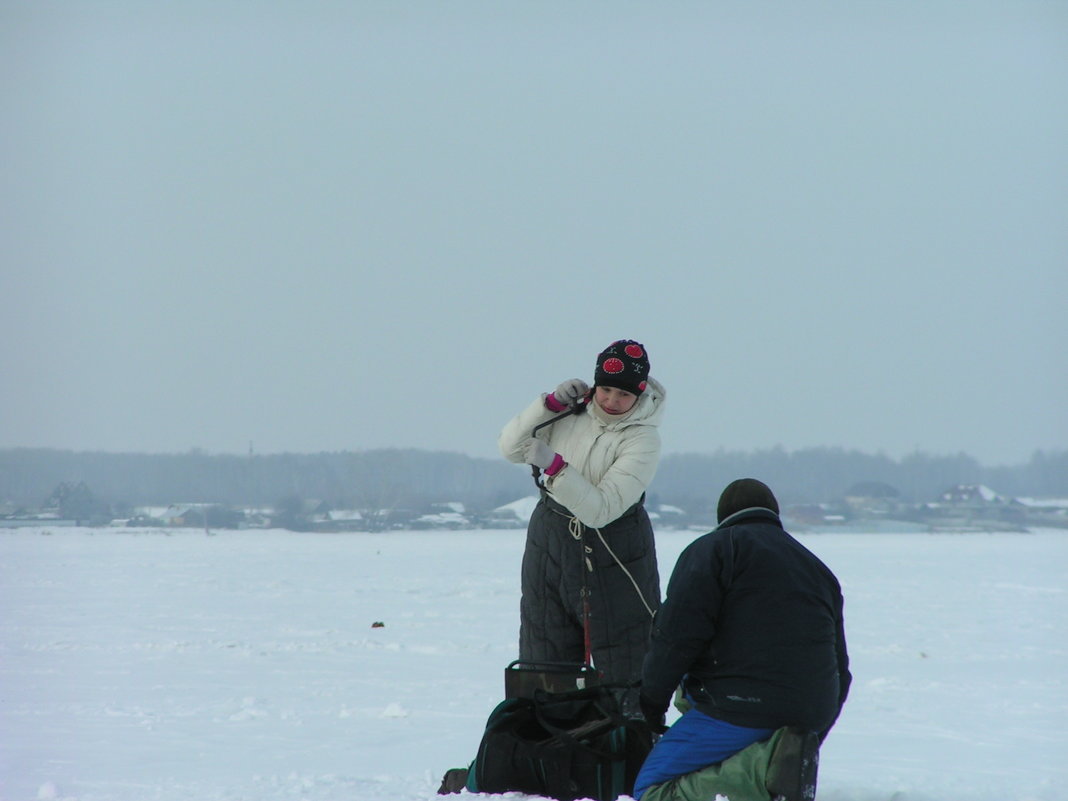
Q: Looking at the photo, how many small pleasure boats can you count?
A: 0